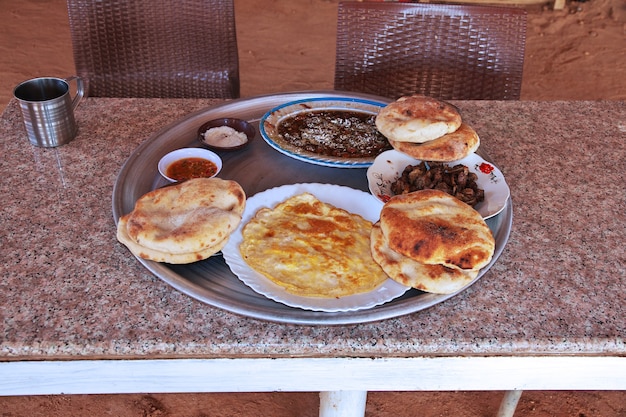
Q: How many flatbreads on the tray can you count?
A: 6